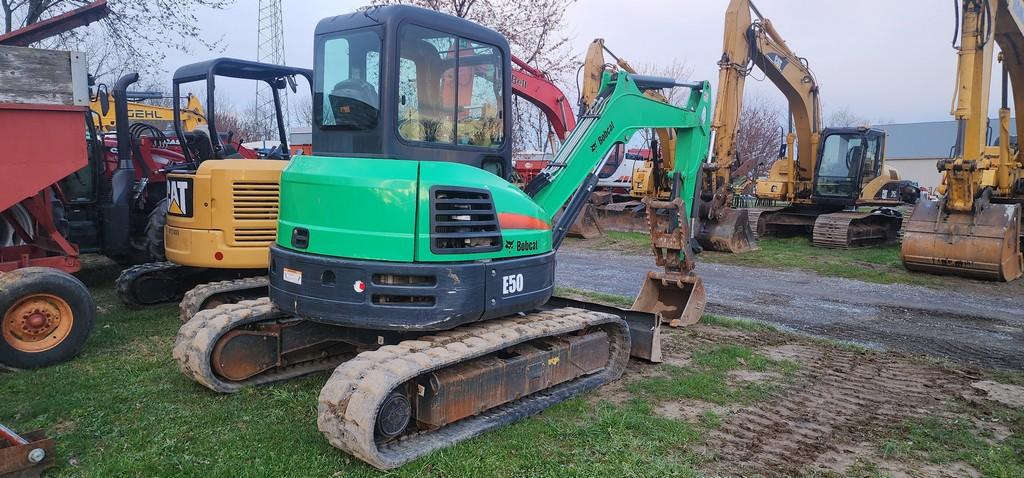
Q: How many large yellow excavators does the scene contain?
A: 3